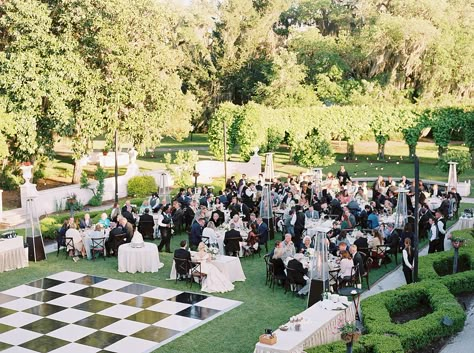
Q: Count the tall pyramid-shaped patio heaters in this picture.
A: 8